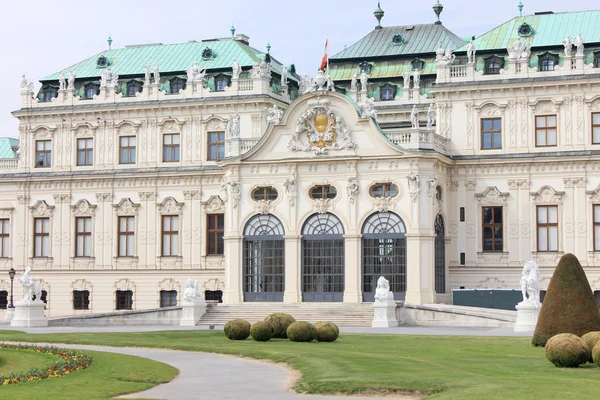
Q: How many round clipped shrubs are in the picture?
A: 8